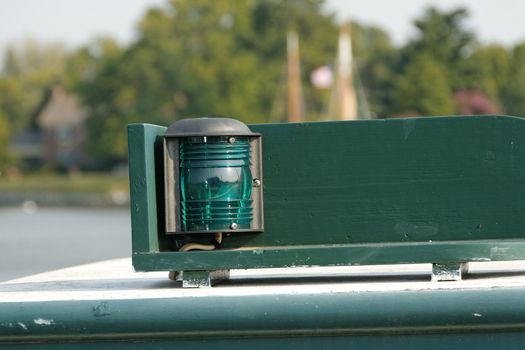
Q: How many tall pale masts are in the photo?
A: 2